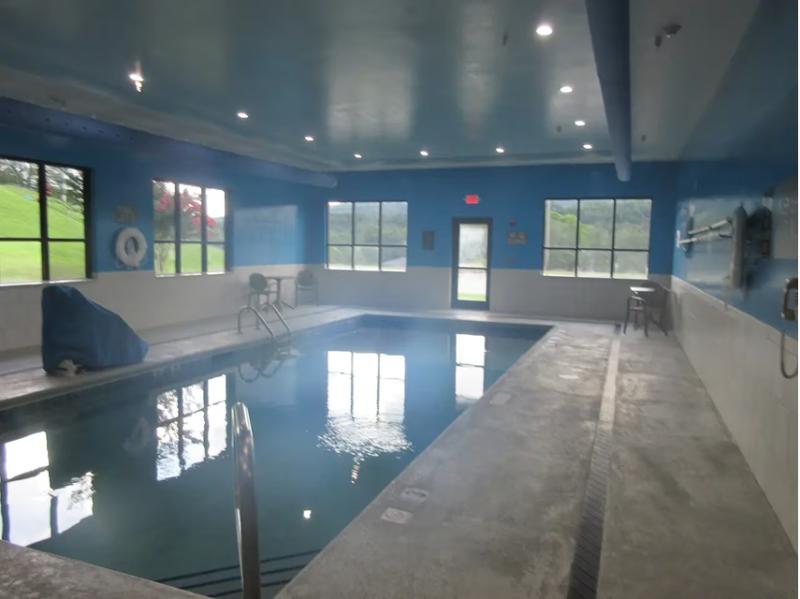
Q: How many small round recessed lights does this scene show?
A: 10